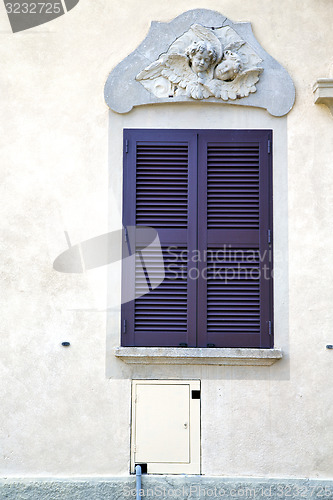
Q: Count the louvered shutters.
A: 2